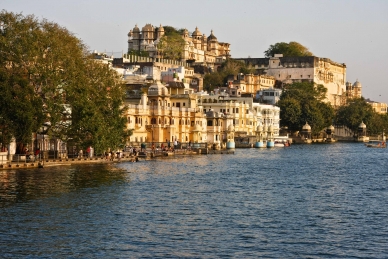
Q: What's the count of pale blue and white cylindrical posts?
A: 3